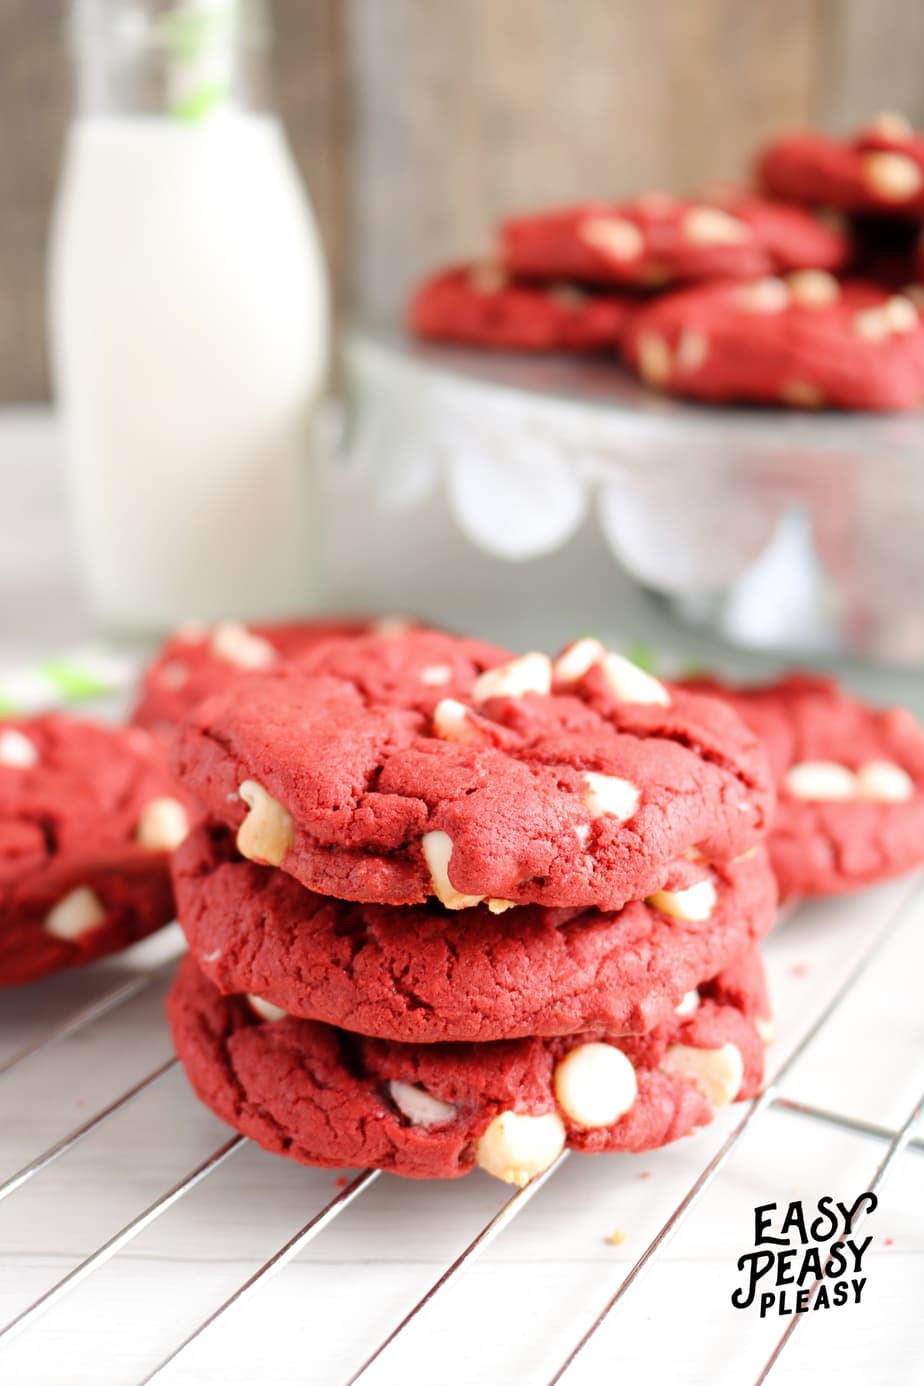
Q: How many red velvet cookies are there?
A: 11